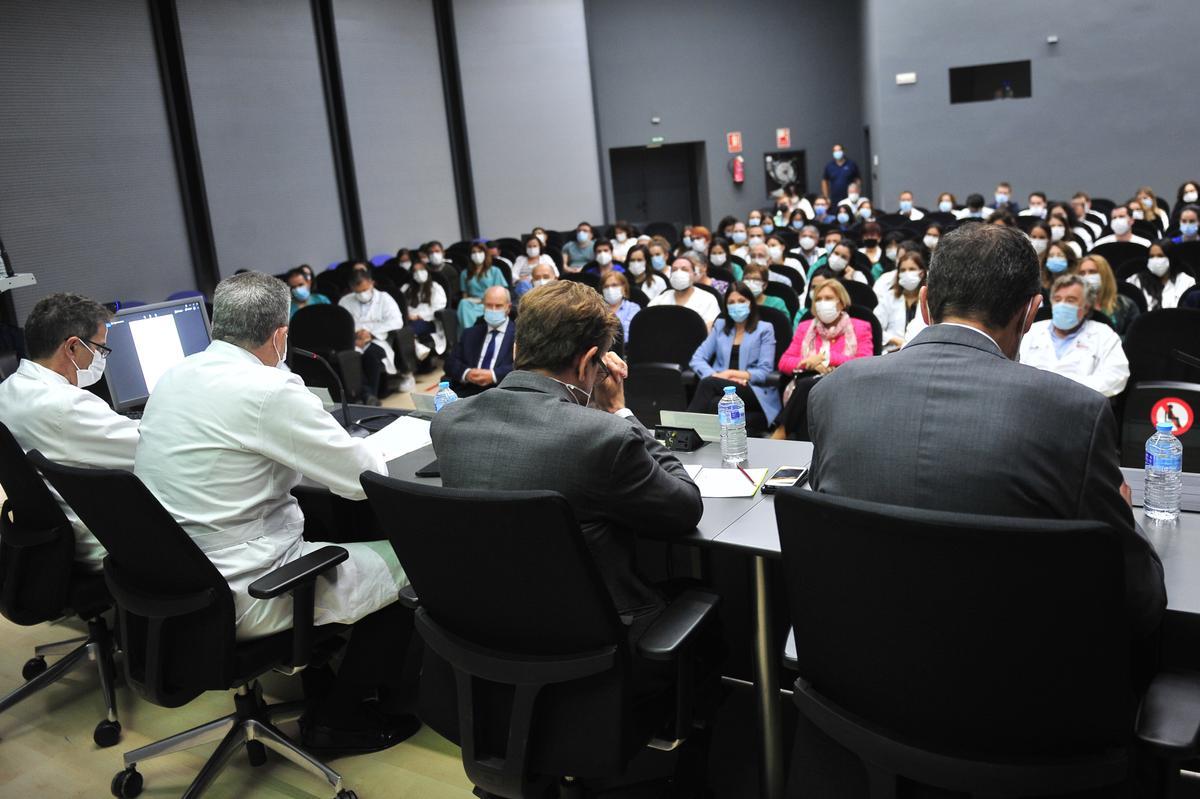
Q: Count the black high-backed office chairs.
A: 4